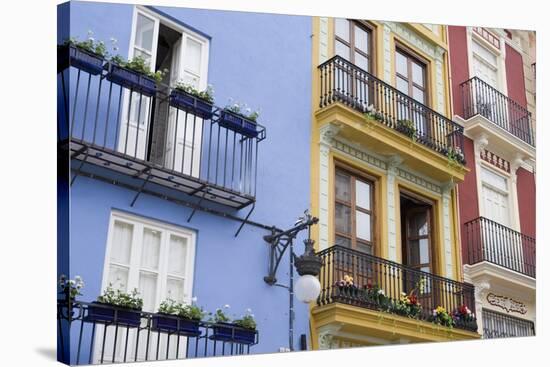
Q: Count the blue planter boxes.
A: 7